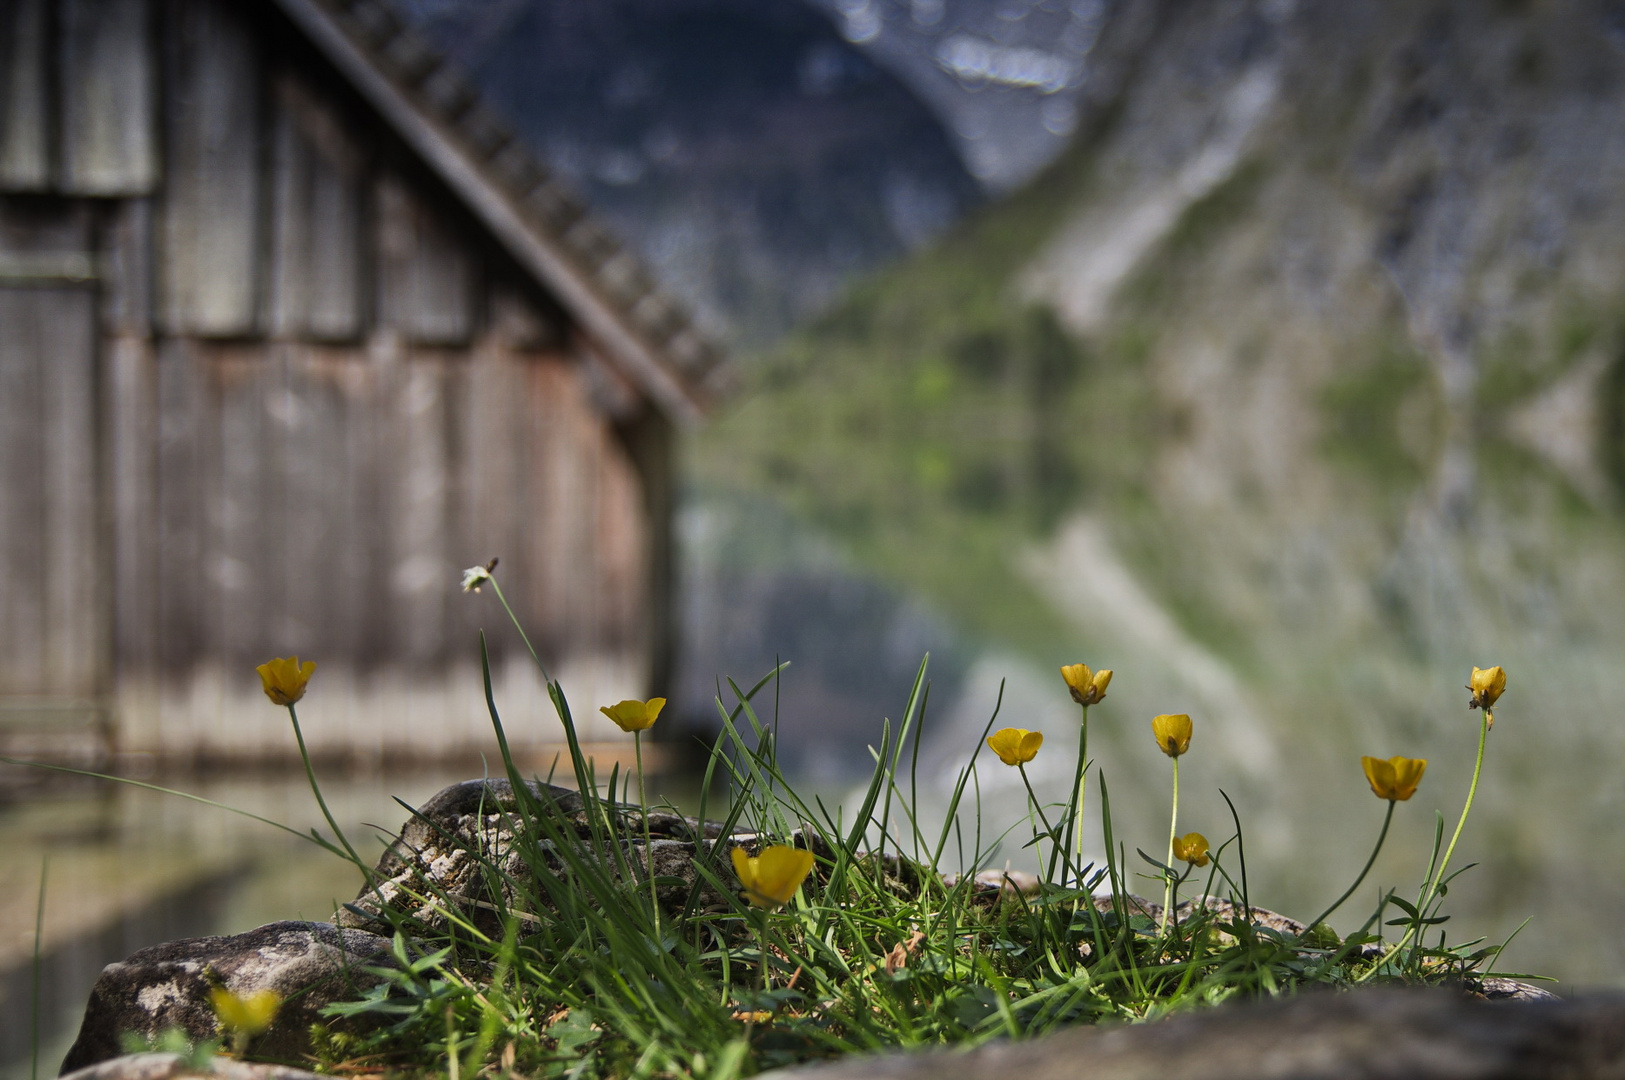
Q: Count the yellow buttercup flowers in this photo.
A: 10